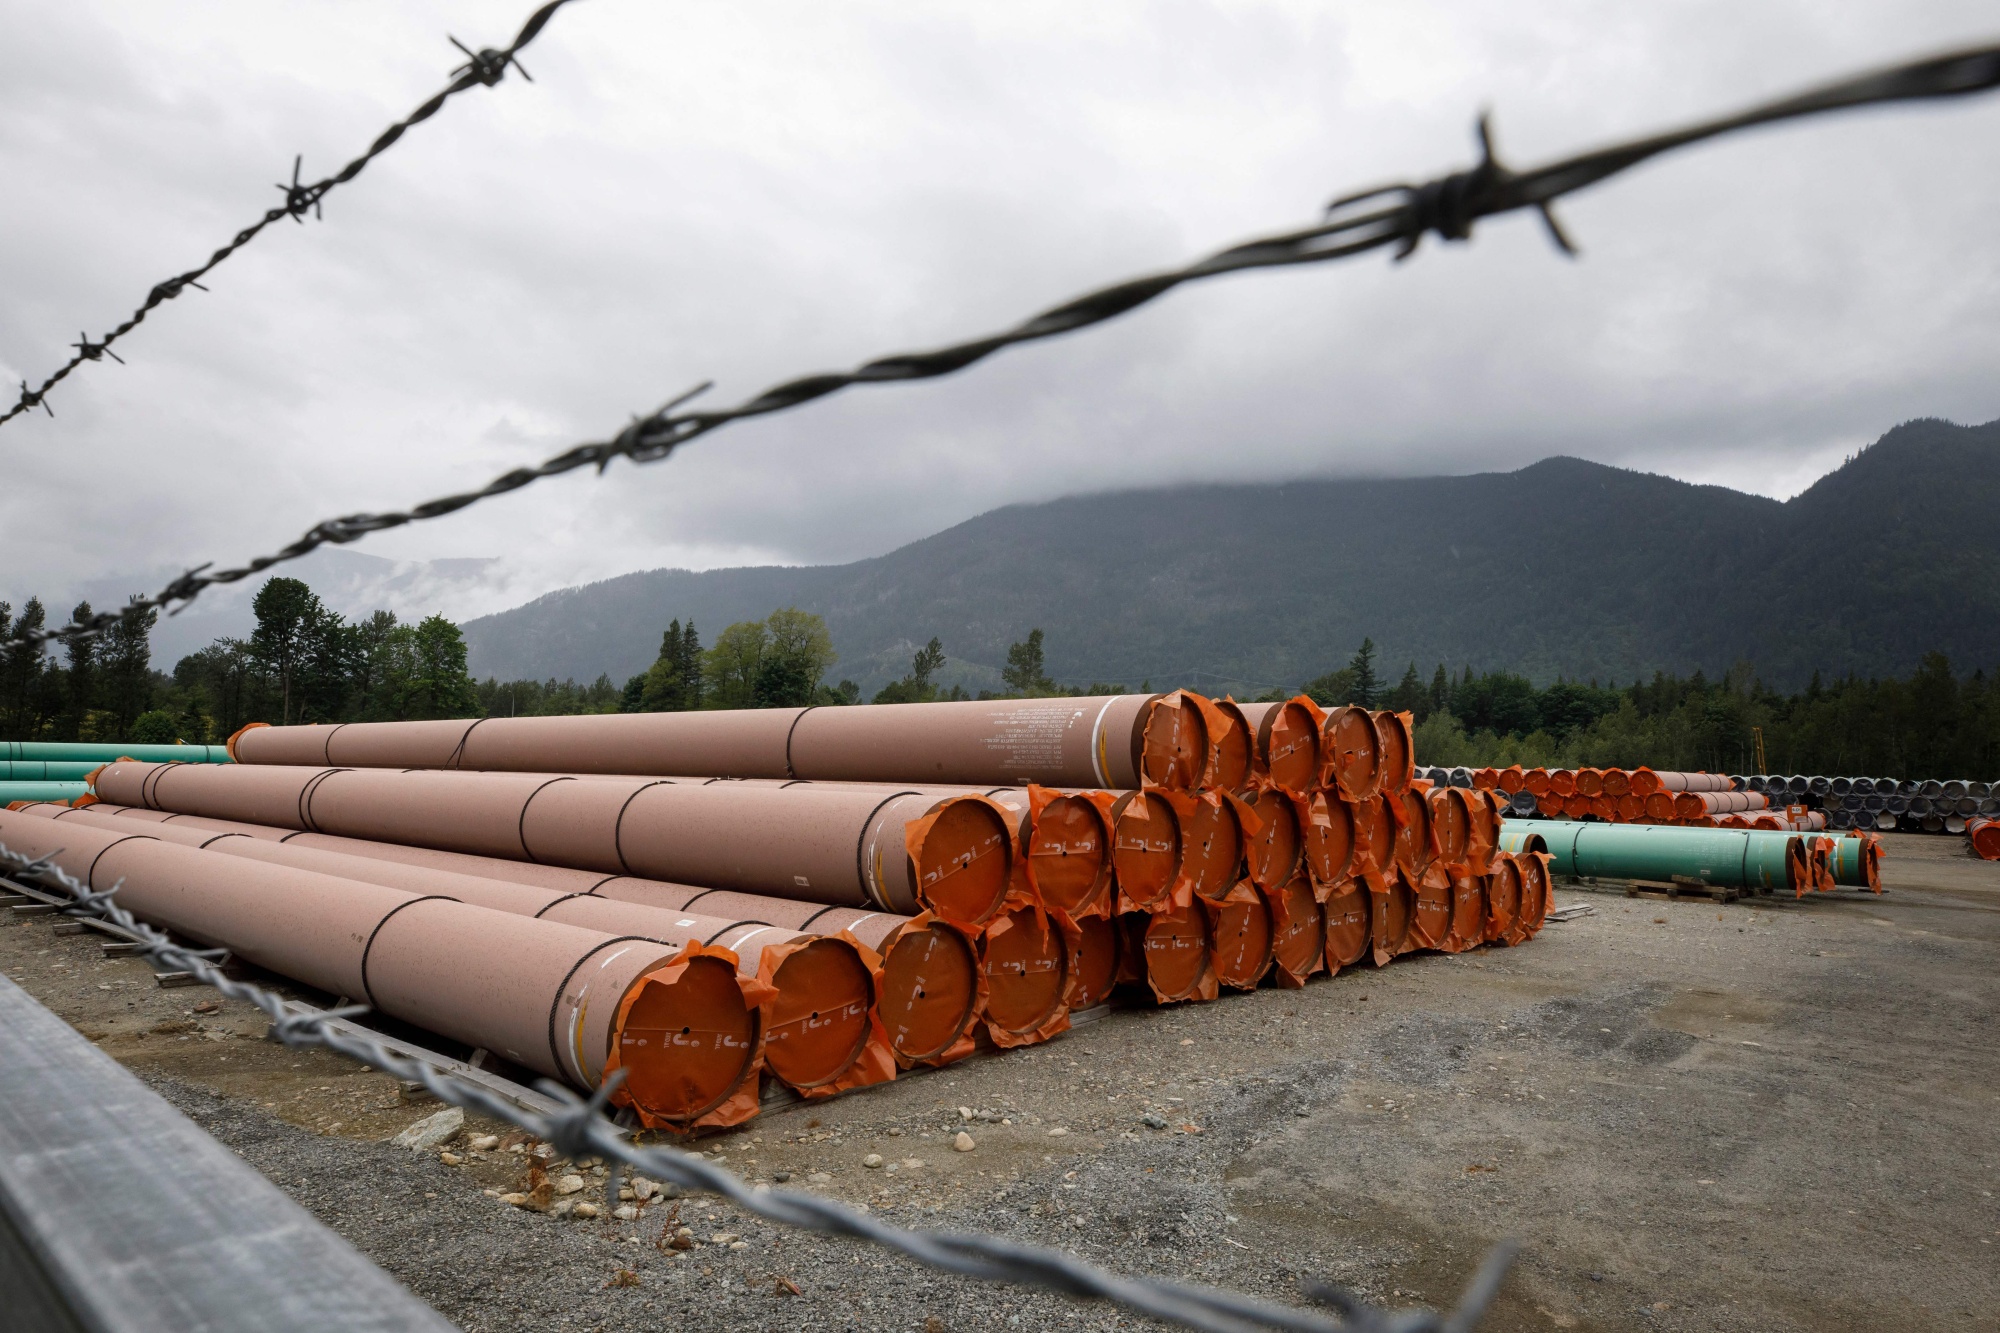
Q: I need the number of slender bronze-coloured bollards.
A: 0